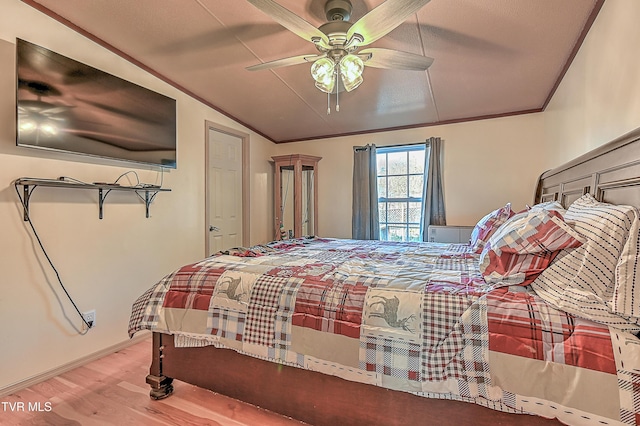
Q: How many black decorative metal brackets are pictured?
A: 3